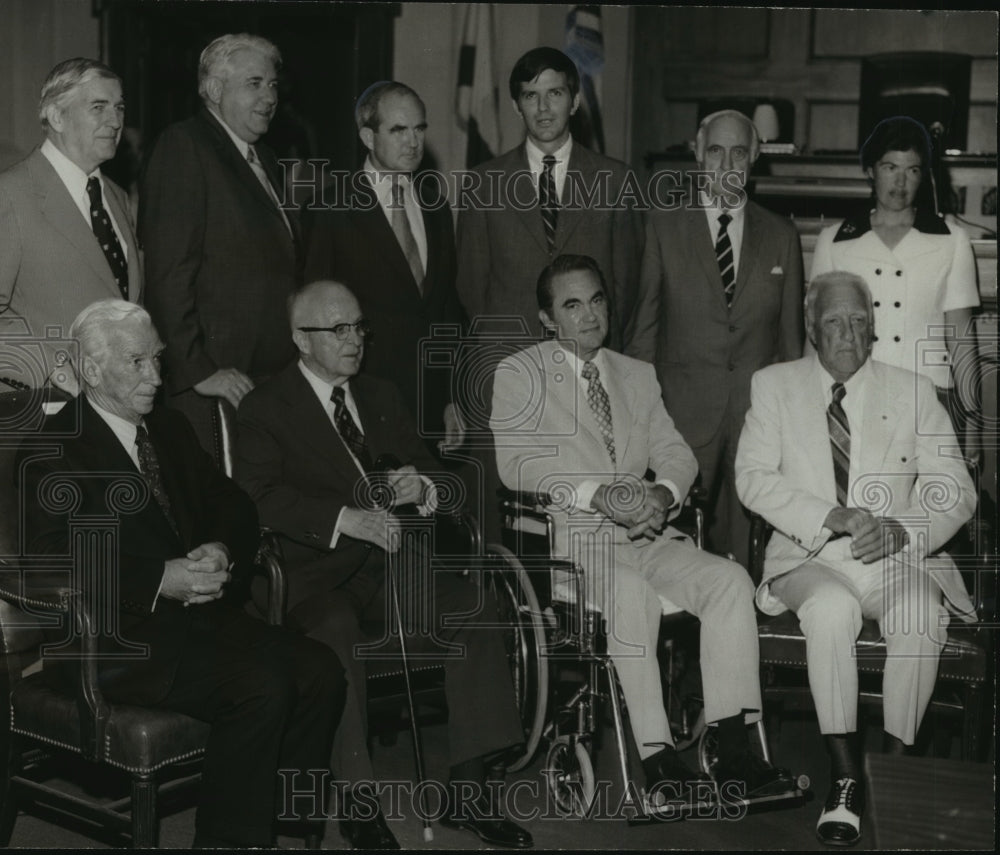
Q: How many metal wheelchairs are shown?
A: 1